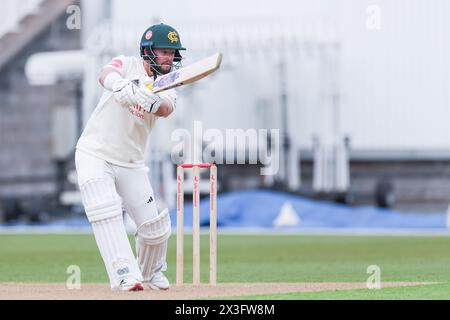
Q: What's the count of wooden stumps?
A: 3